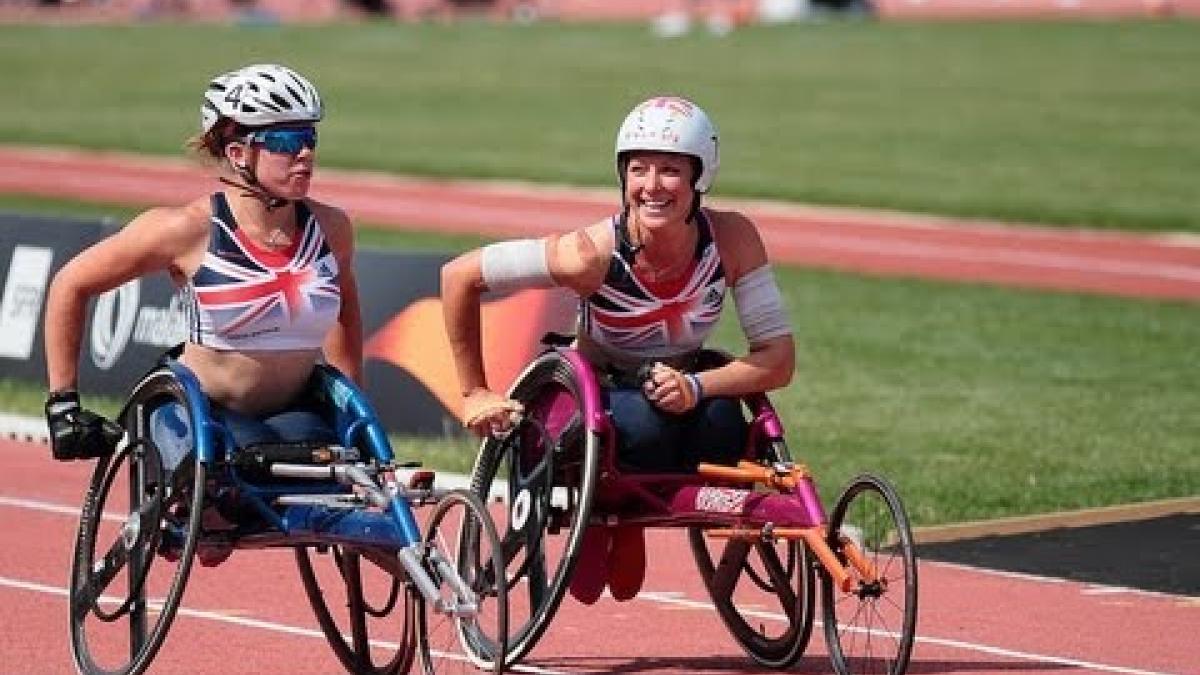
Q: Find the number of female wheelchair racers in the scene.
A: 2